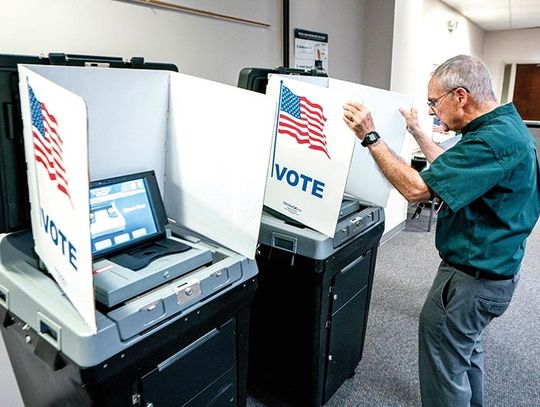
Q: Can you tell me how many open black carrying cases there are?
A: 2